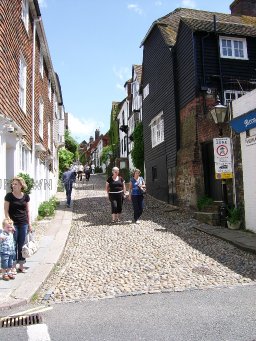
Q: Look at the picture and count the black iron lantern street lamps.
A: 1